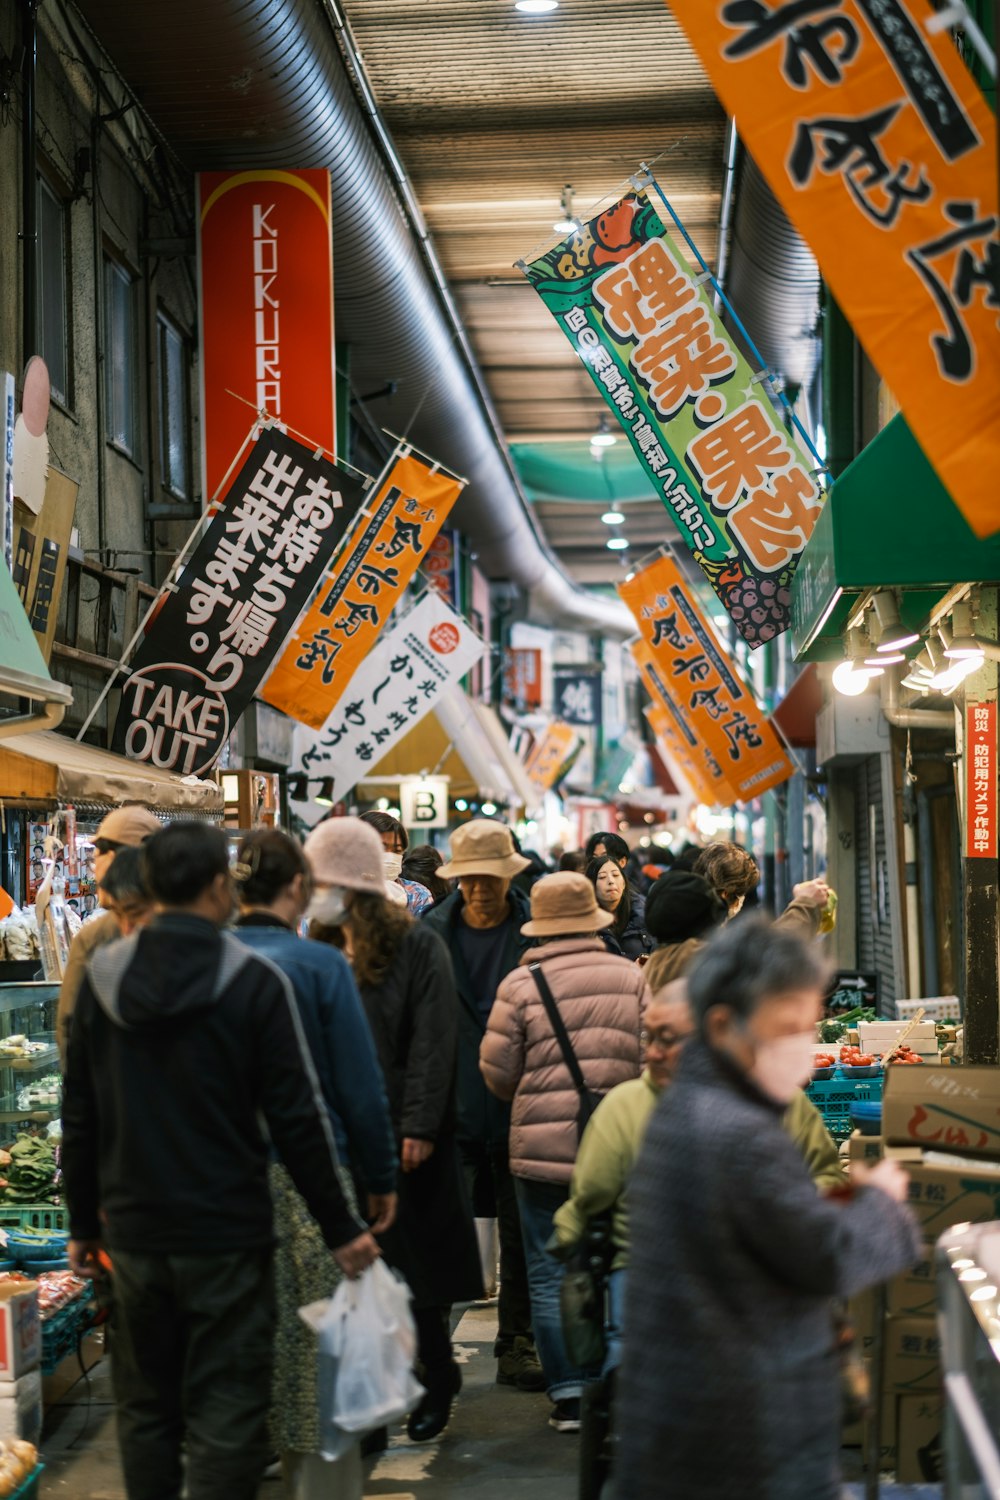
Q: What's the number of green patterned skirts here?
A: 1